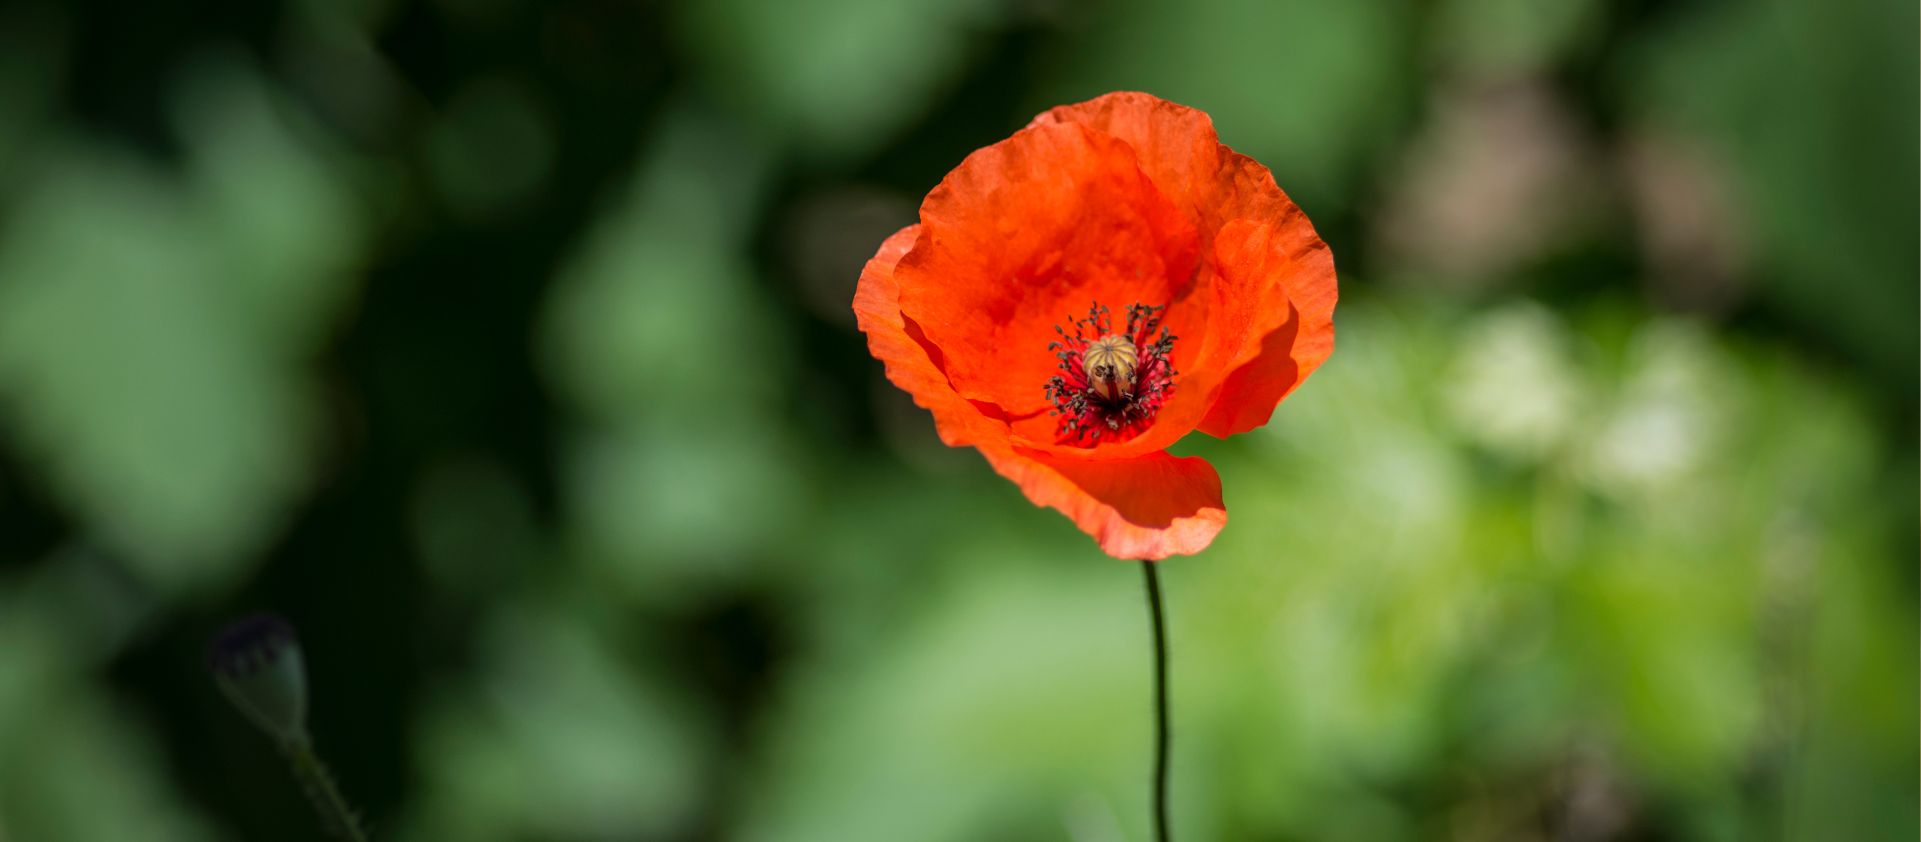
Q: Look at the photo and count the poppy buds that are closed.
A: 1